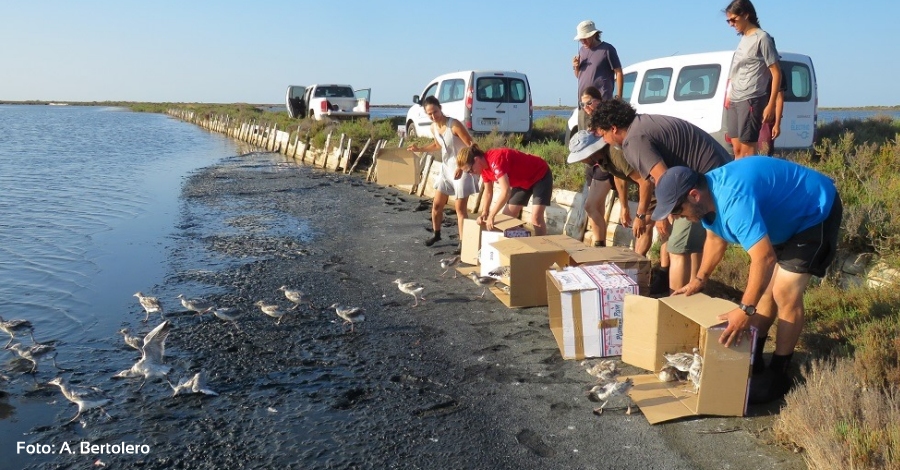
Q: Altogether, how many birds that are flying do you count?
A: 1